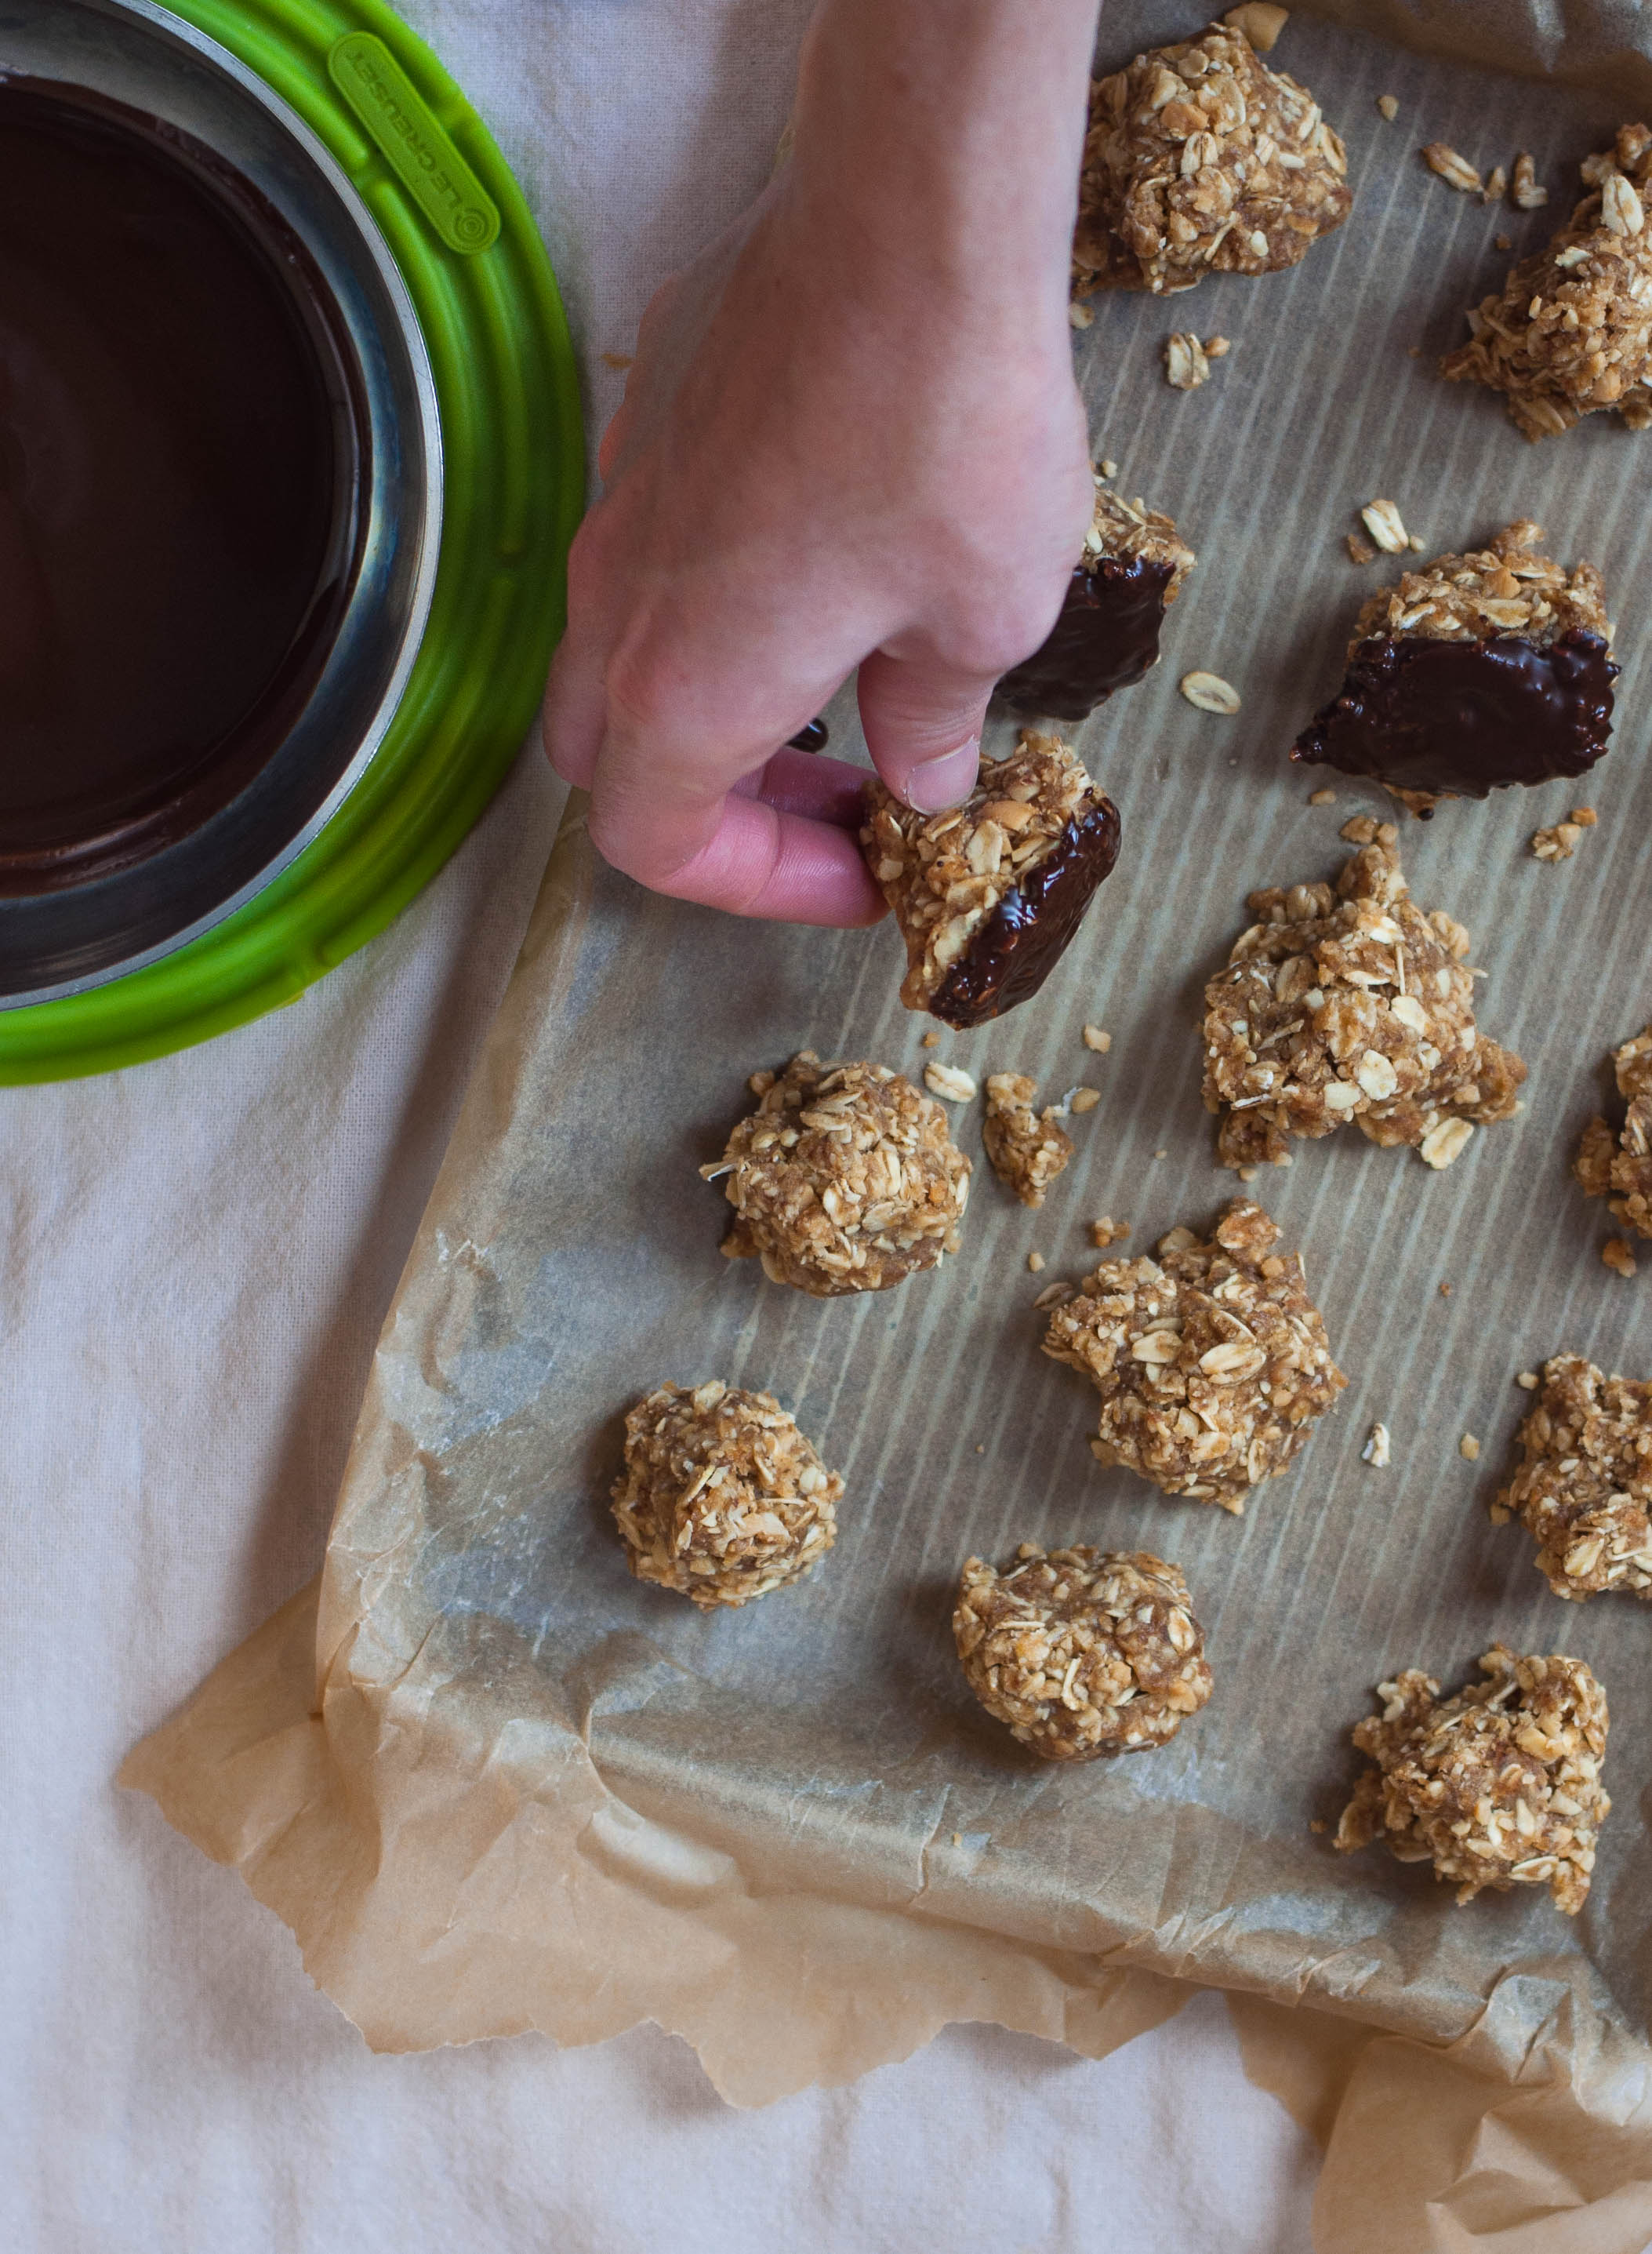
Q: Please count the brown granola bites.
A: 13